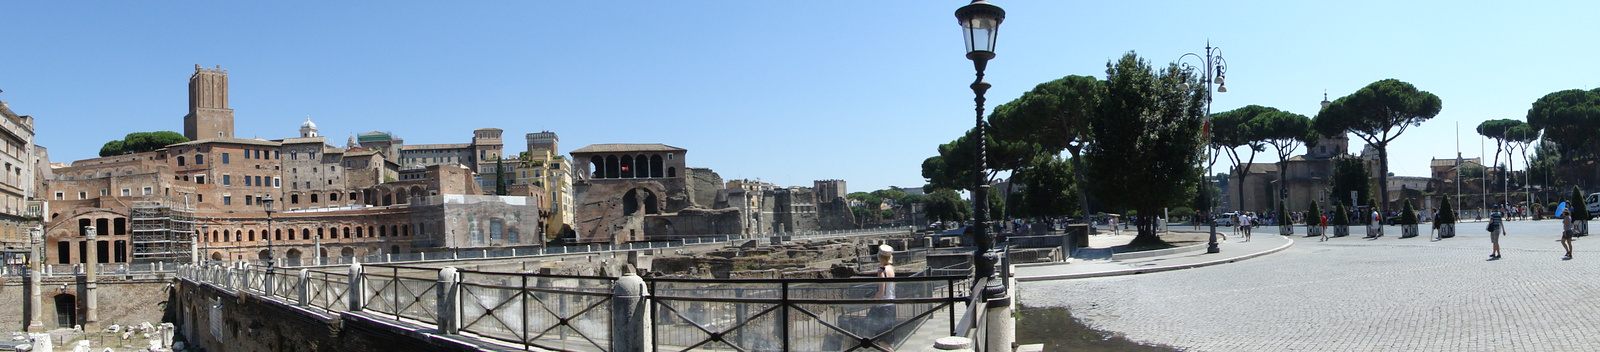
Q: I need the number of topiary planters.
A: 7